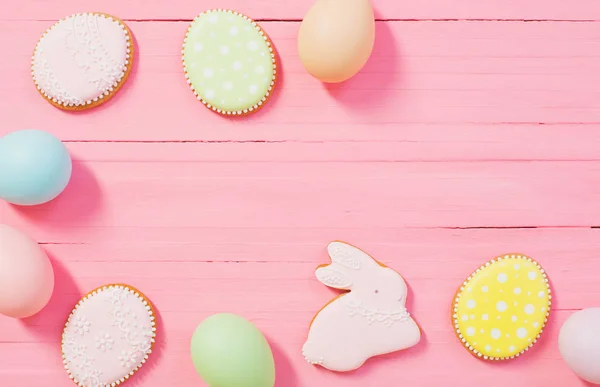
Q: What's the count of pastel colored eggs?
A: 5